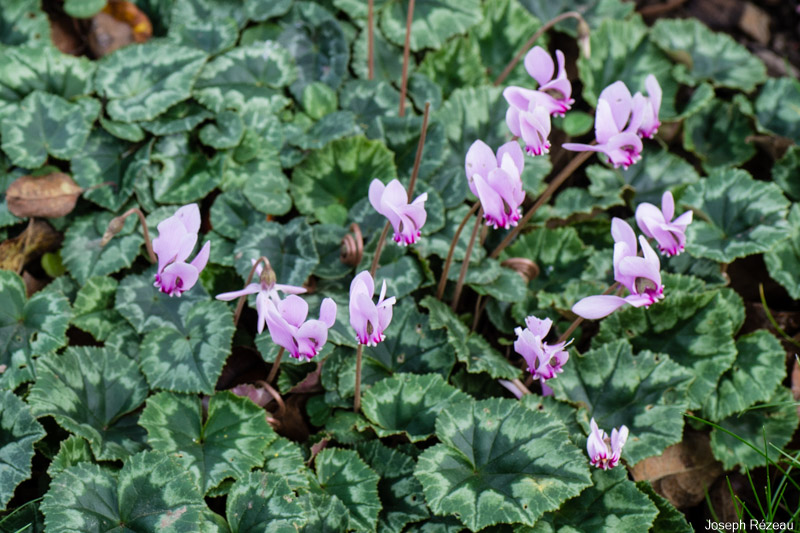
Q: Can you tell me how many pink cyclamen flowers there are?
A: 14